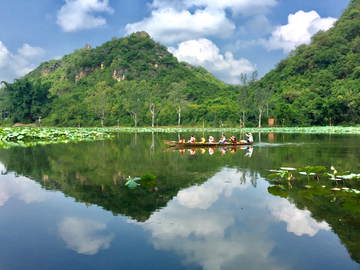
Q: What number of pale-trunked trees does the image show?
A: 6